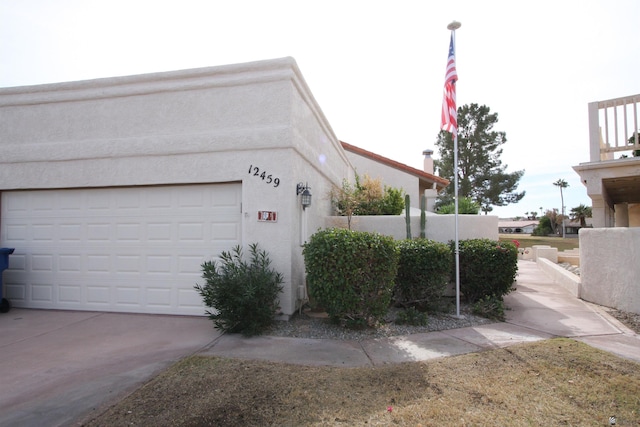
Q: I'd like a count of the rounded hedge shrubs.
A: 3